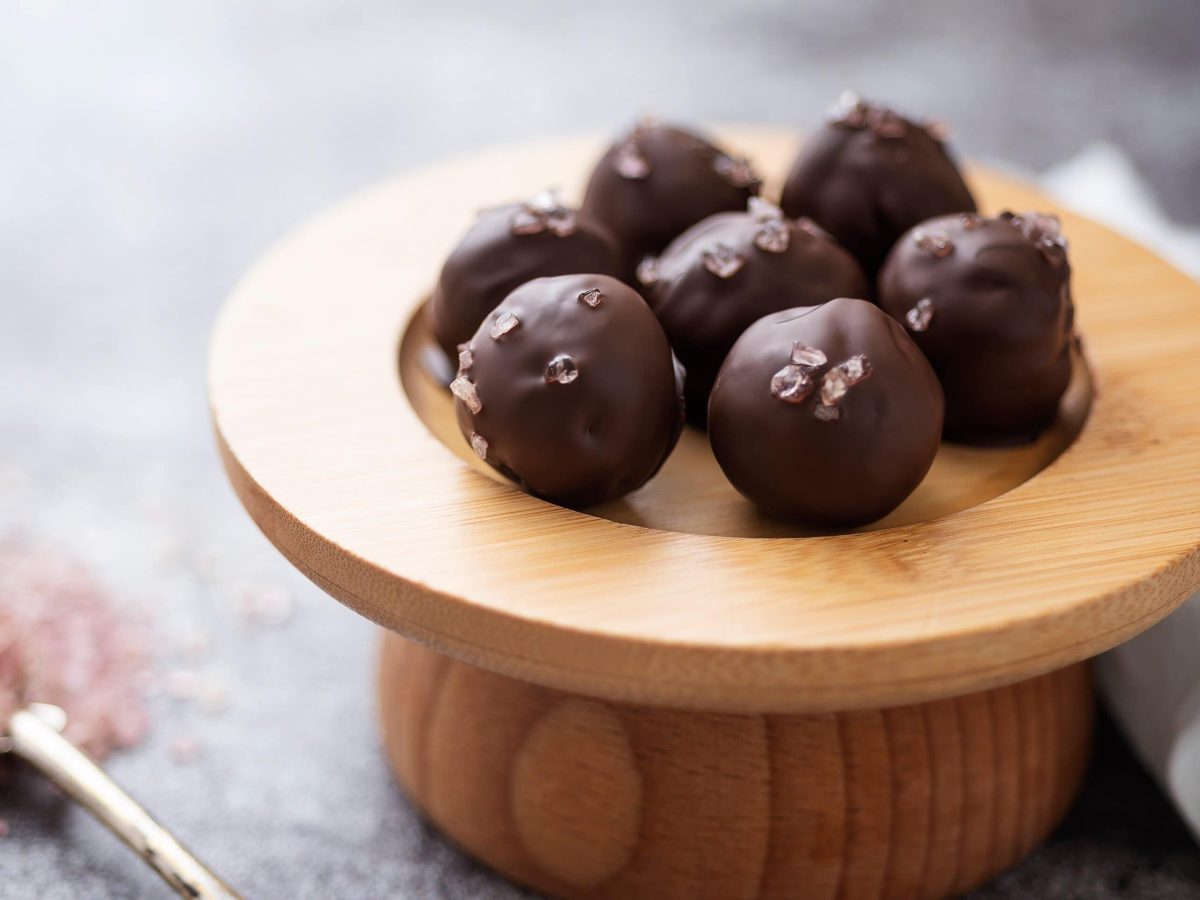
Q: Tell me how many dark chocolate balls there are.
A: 7